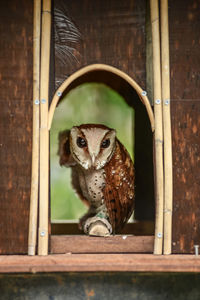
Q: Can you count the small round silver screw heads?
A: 8